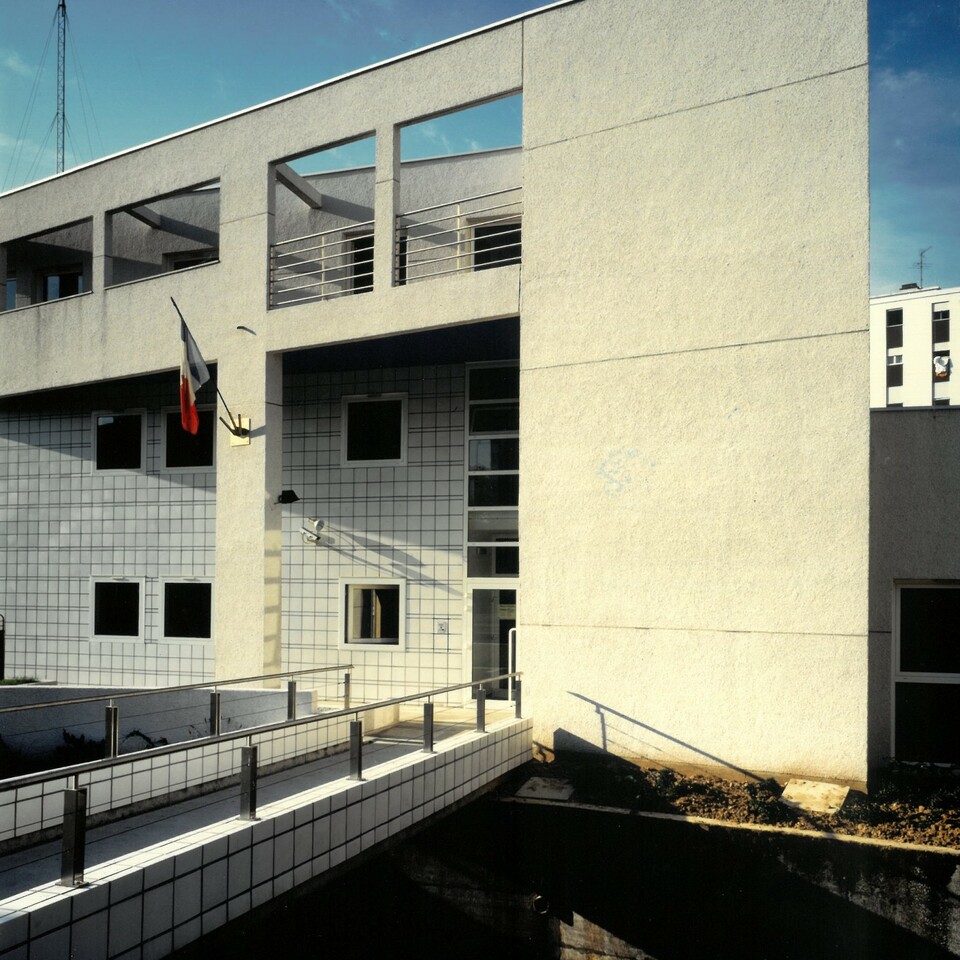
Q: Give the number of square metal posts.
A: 10